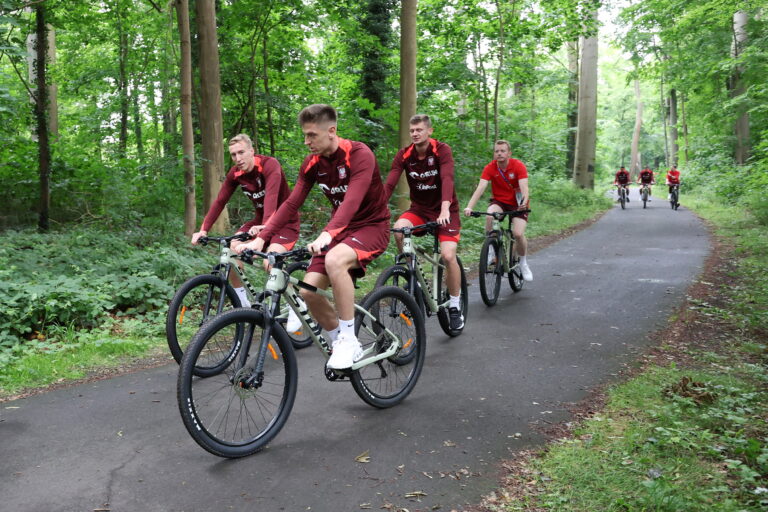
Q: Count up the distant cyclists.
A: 3